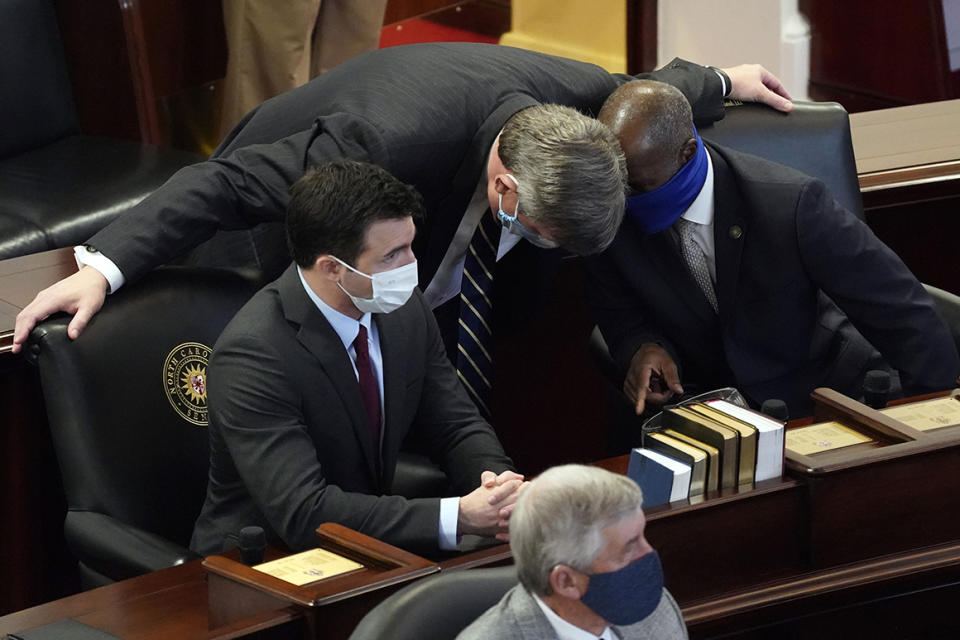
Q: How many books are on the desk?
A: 6